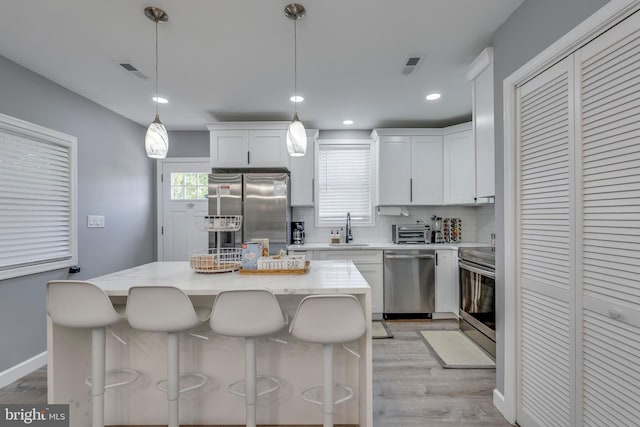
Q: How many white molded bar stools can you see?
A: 4